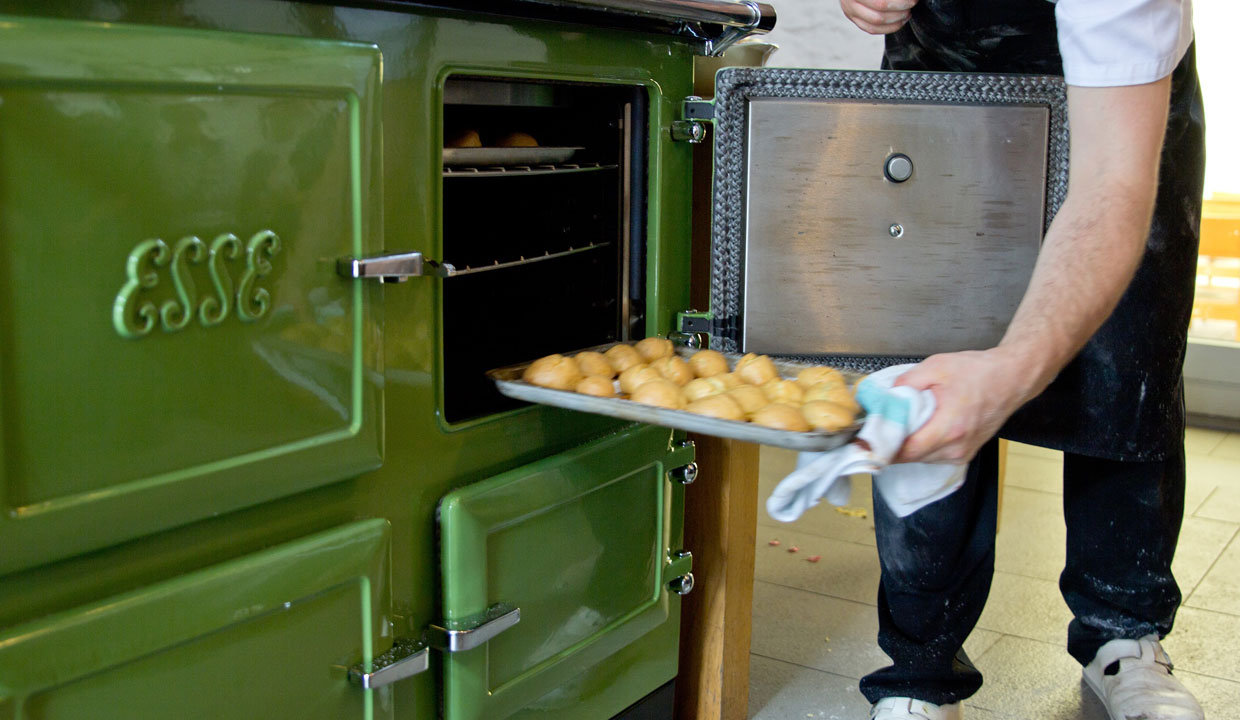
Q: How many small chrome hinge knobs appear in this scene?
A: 4